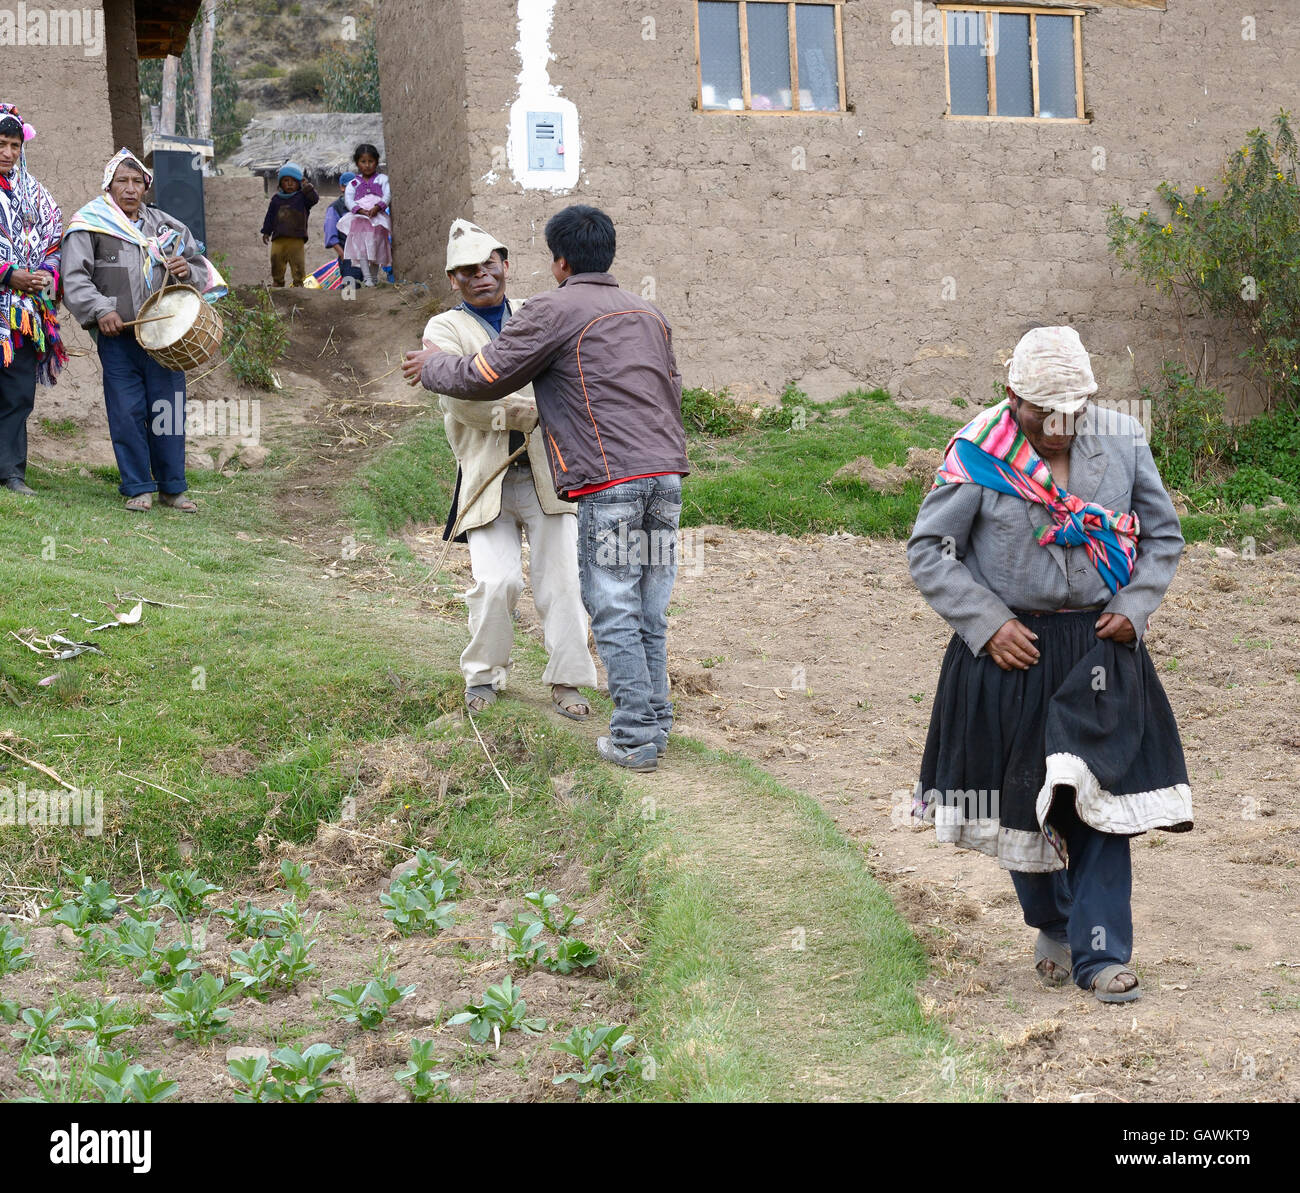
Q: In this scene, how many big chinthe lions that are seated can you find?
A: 0